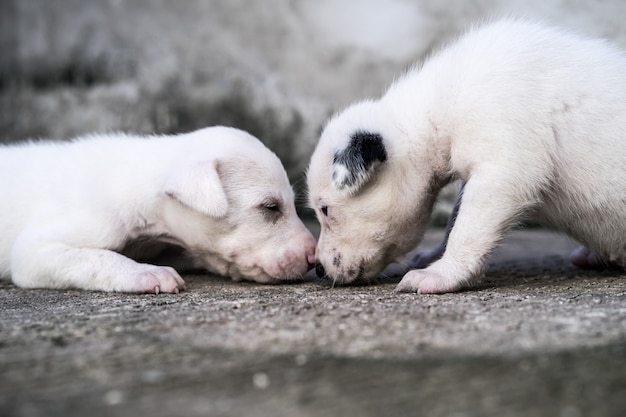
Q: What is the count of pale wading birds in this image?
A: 0